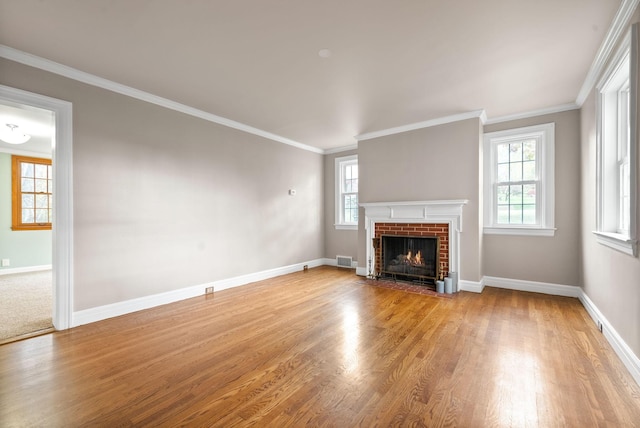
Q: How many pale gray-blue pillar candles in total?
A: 3